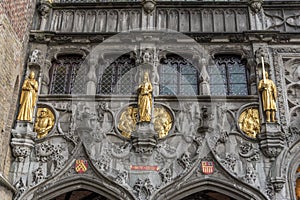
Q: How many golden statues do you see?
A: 3